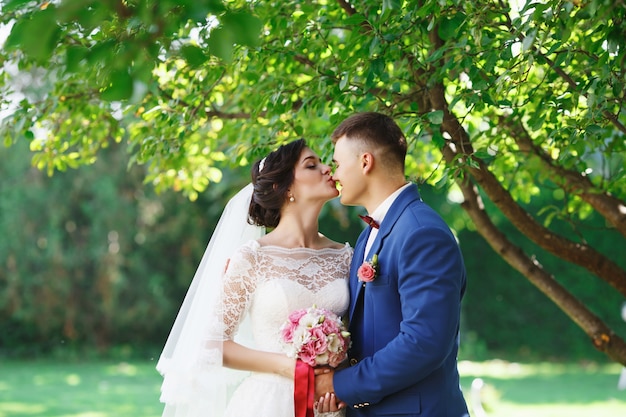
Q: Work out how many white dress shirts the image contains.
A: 1